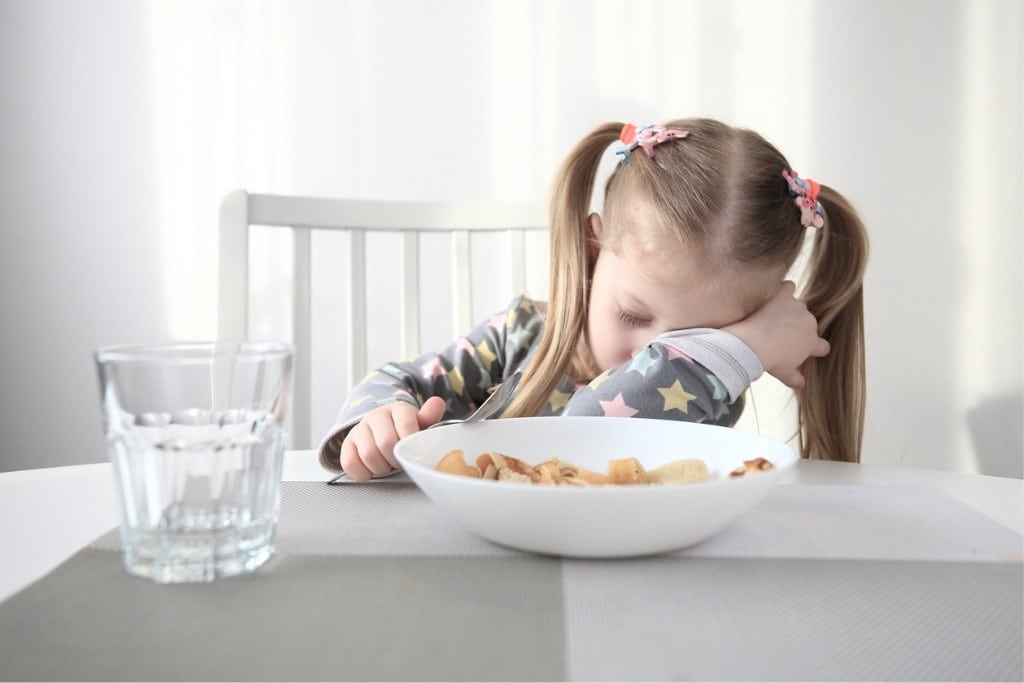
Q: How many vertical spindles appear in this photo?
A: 5